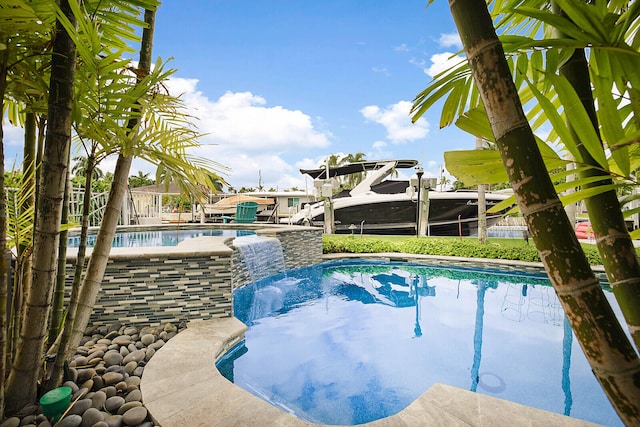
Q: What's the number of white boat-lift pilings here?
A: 2